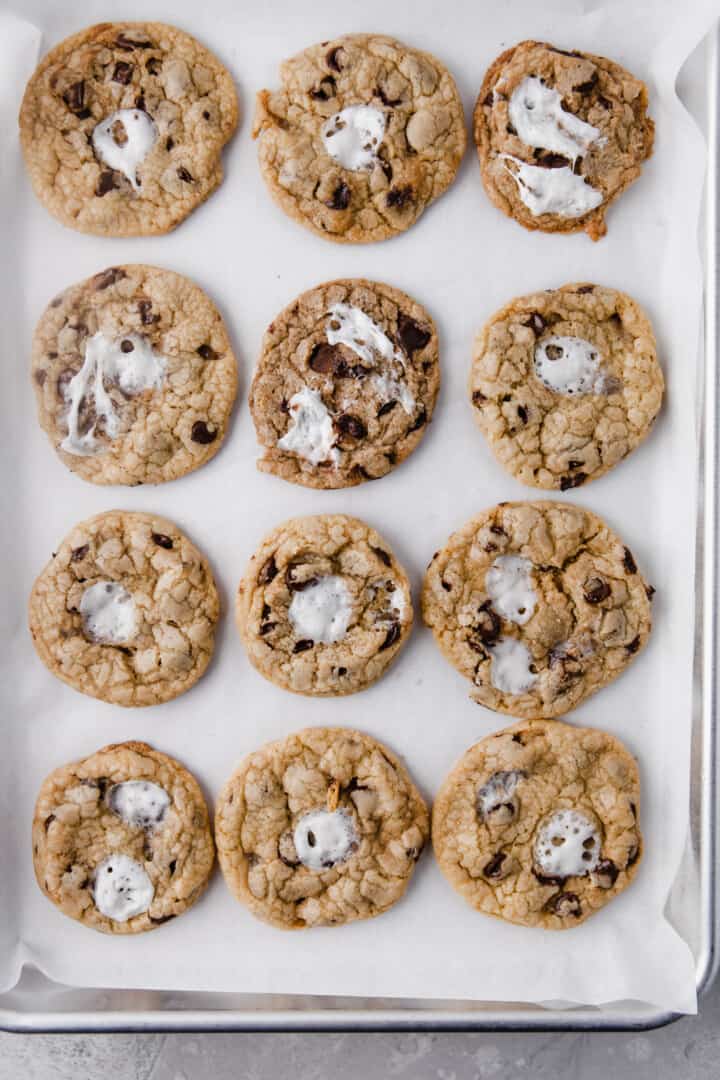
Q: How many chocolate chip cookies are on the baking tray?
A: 12